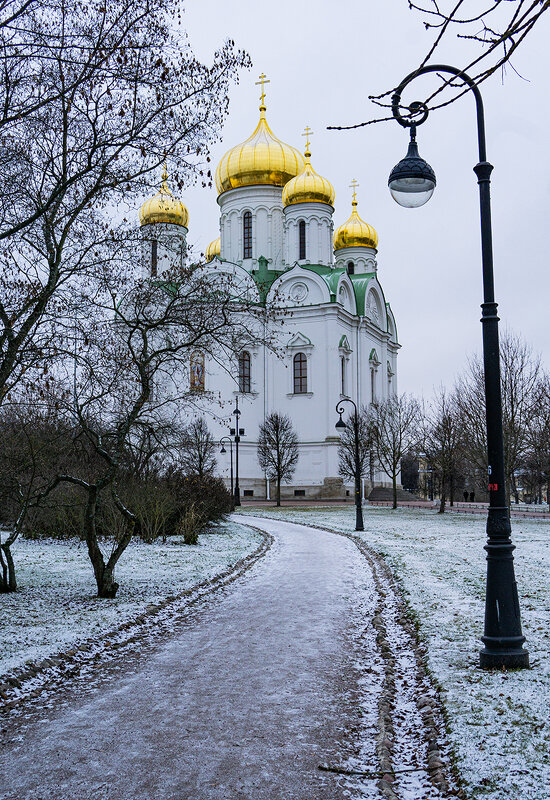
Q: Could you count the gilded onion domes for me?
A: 5